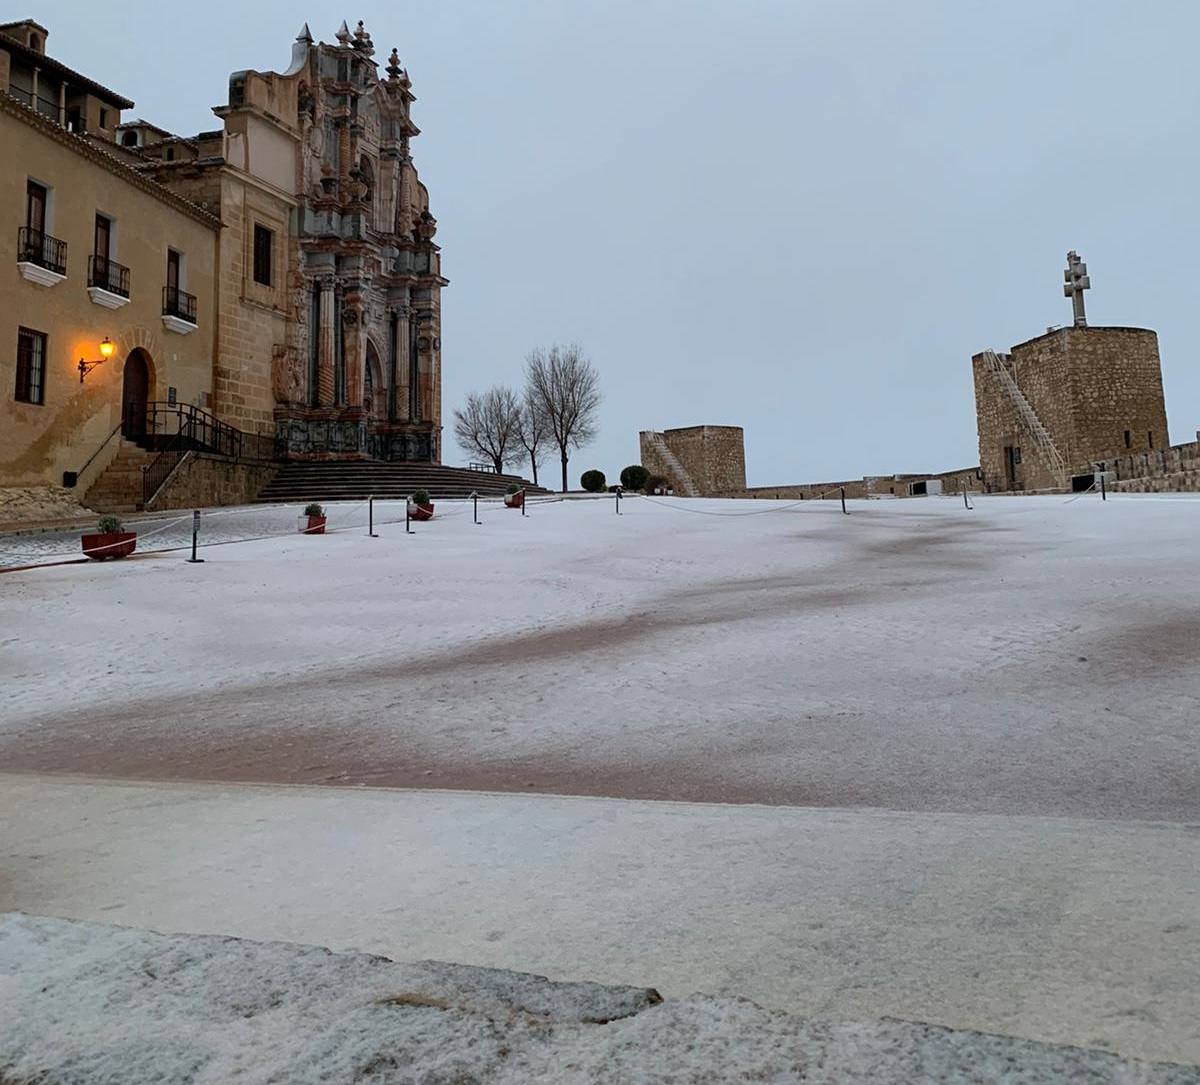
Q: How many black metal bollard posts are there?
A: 9